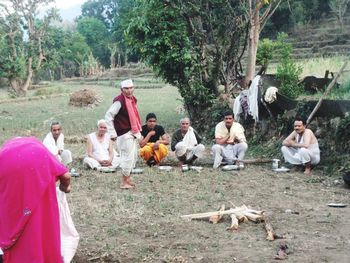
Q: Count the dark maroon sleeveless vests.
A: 1